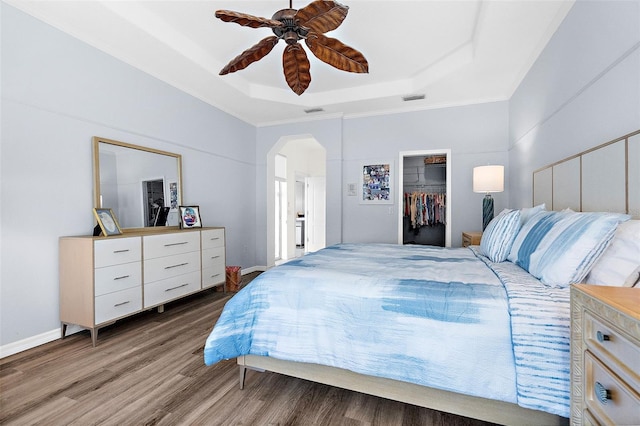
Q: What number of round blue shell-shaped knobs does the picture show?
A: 2